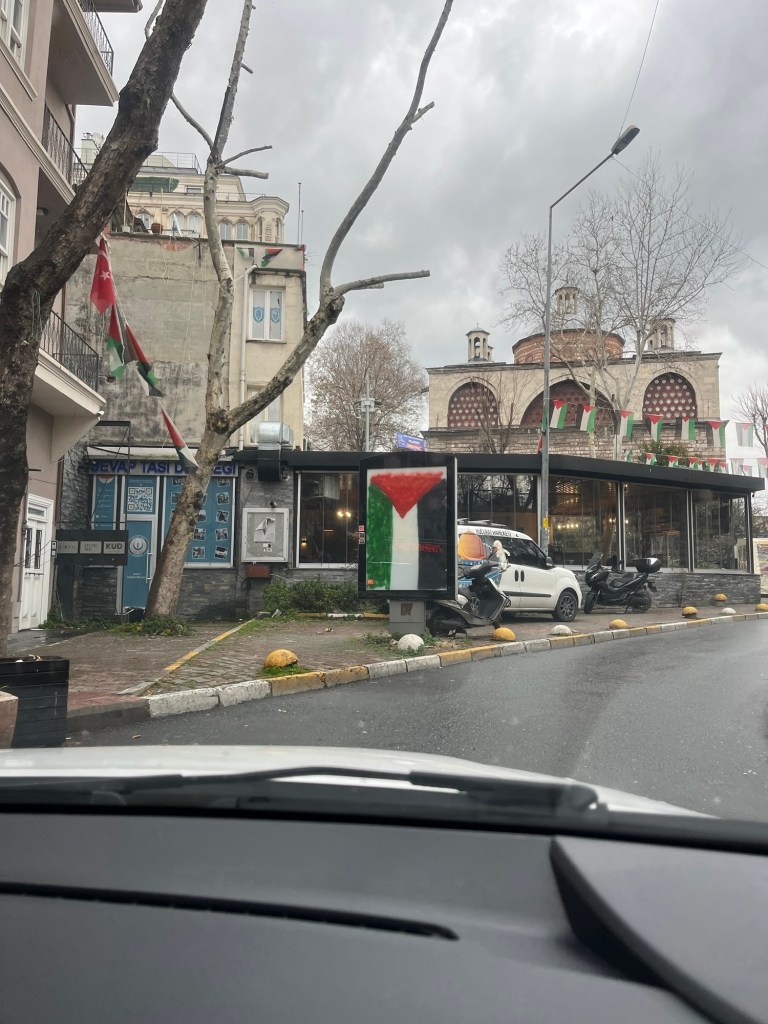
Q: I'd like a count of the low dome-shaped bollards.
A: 9